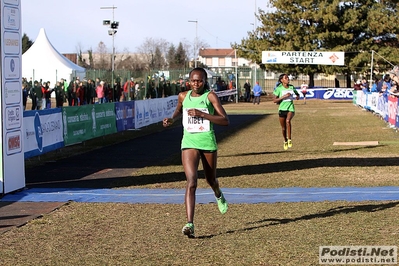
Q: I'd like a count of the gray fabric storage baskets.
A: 0